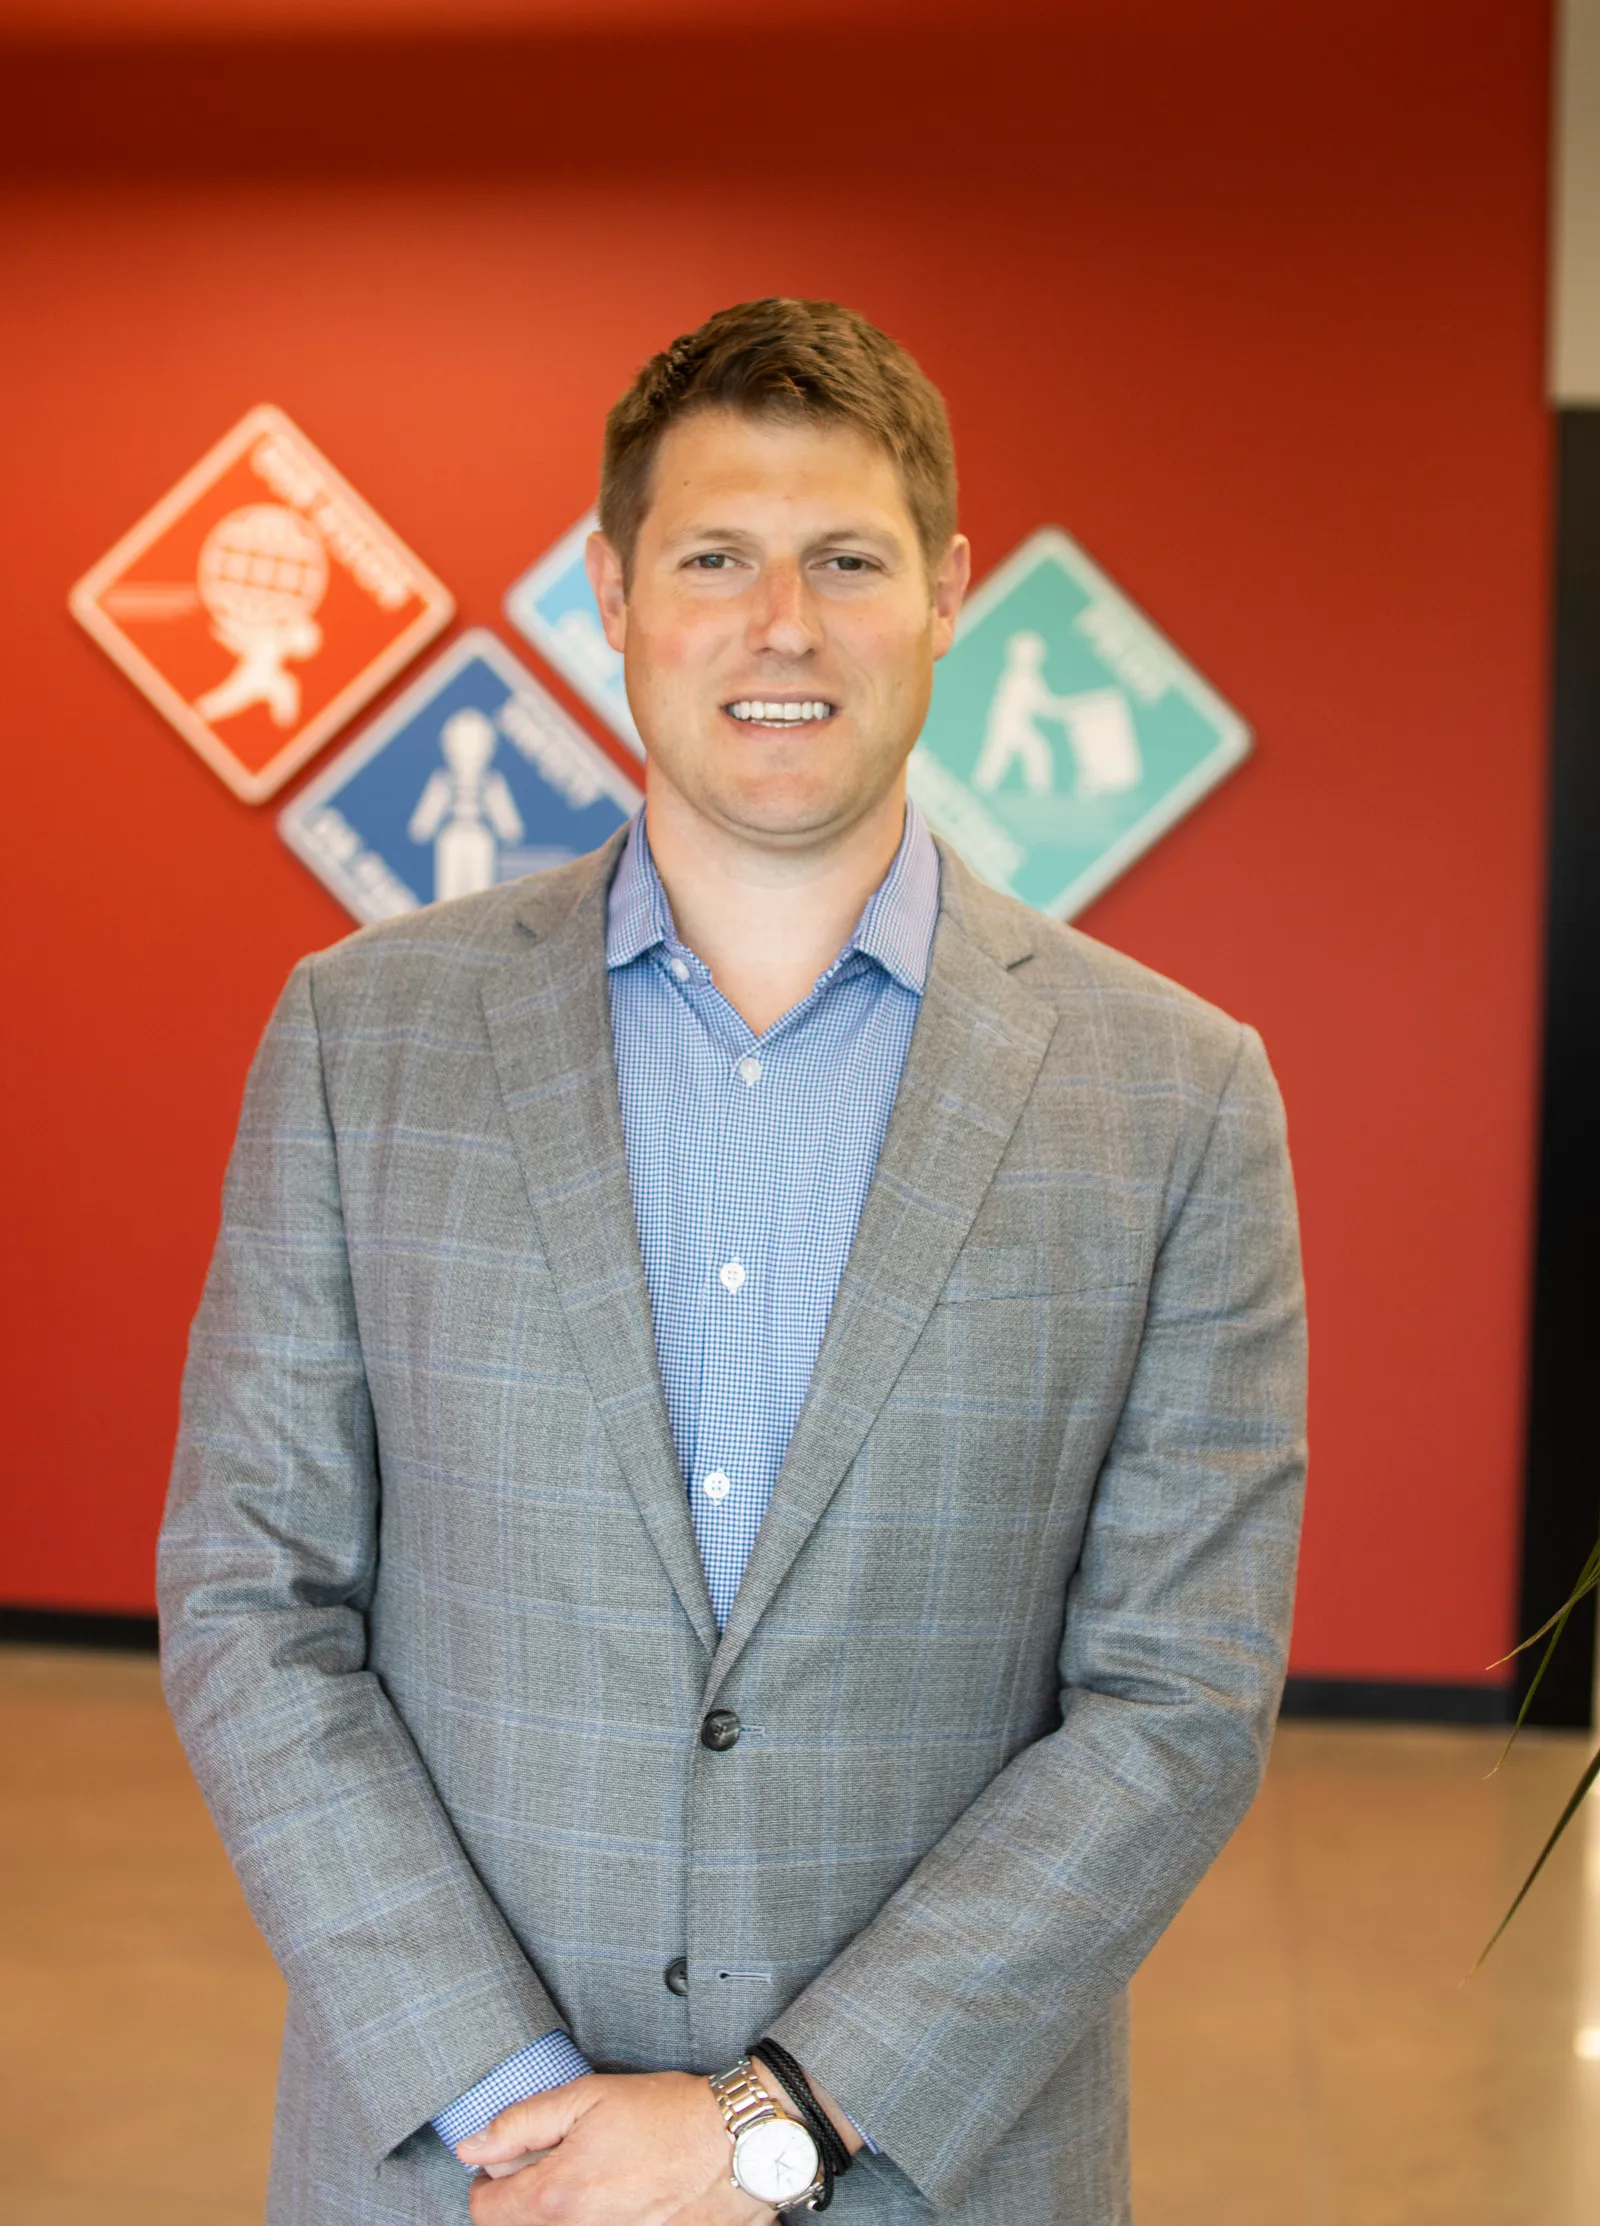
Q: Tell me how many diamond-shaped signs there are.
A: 4